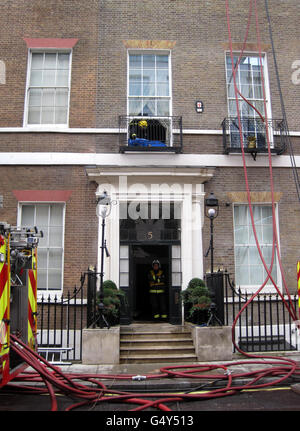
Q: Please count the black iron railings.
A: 4